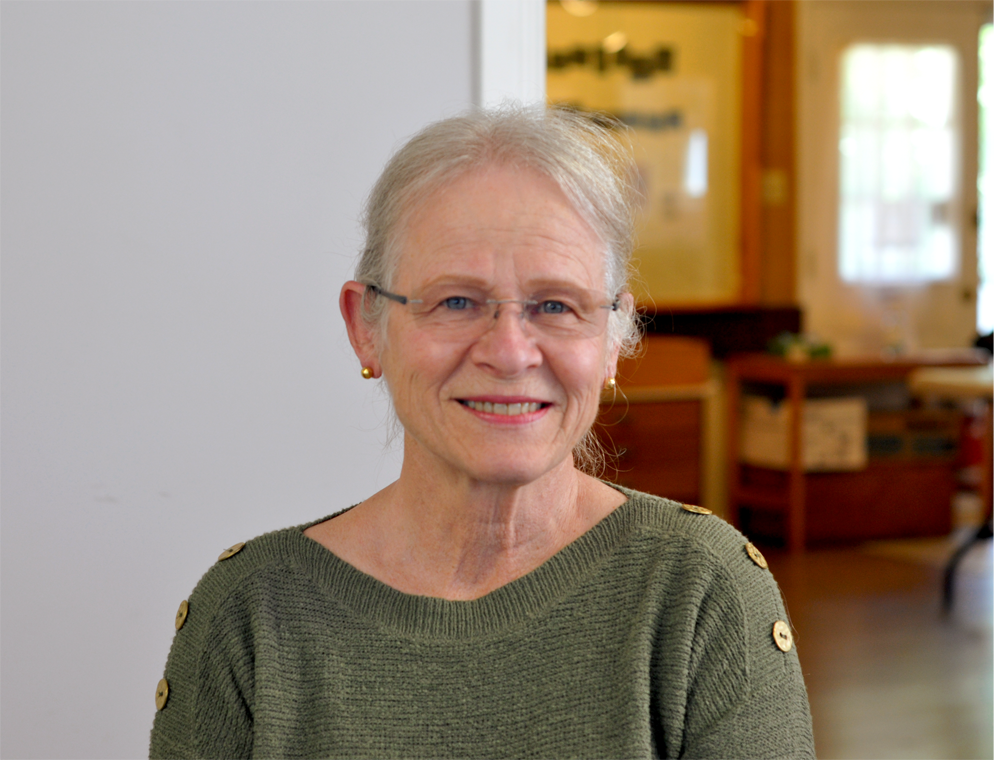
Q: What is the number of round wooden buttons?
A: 6